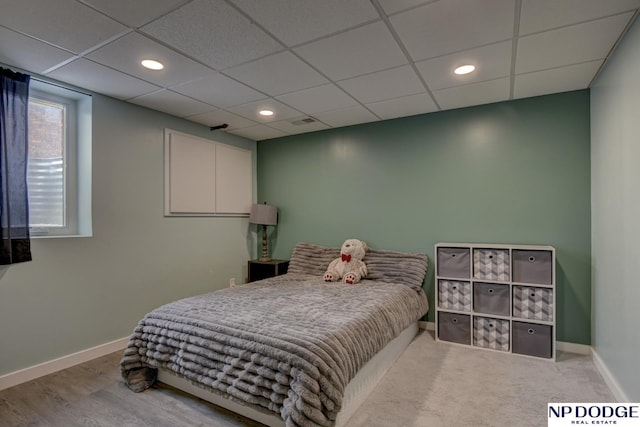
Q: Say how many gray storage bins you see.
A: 5